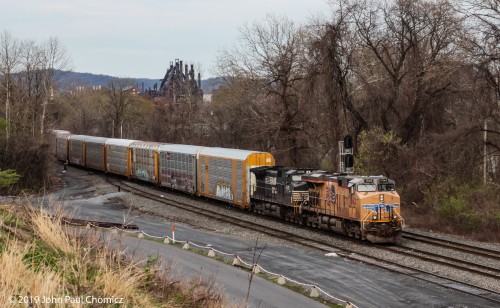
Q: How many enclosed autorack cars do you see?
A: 7